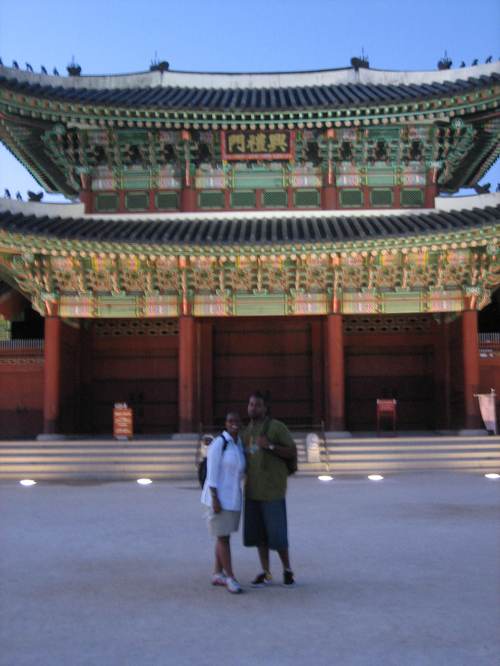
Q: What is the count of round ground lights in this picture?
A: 5